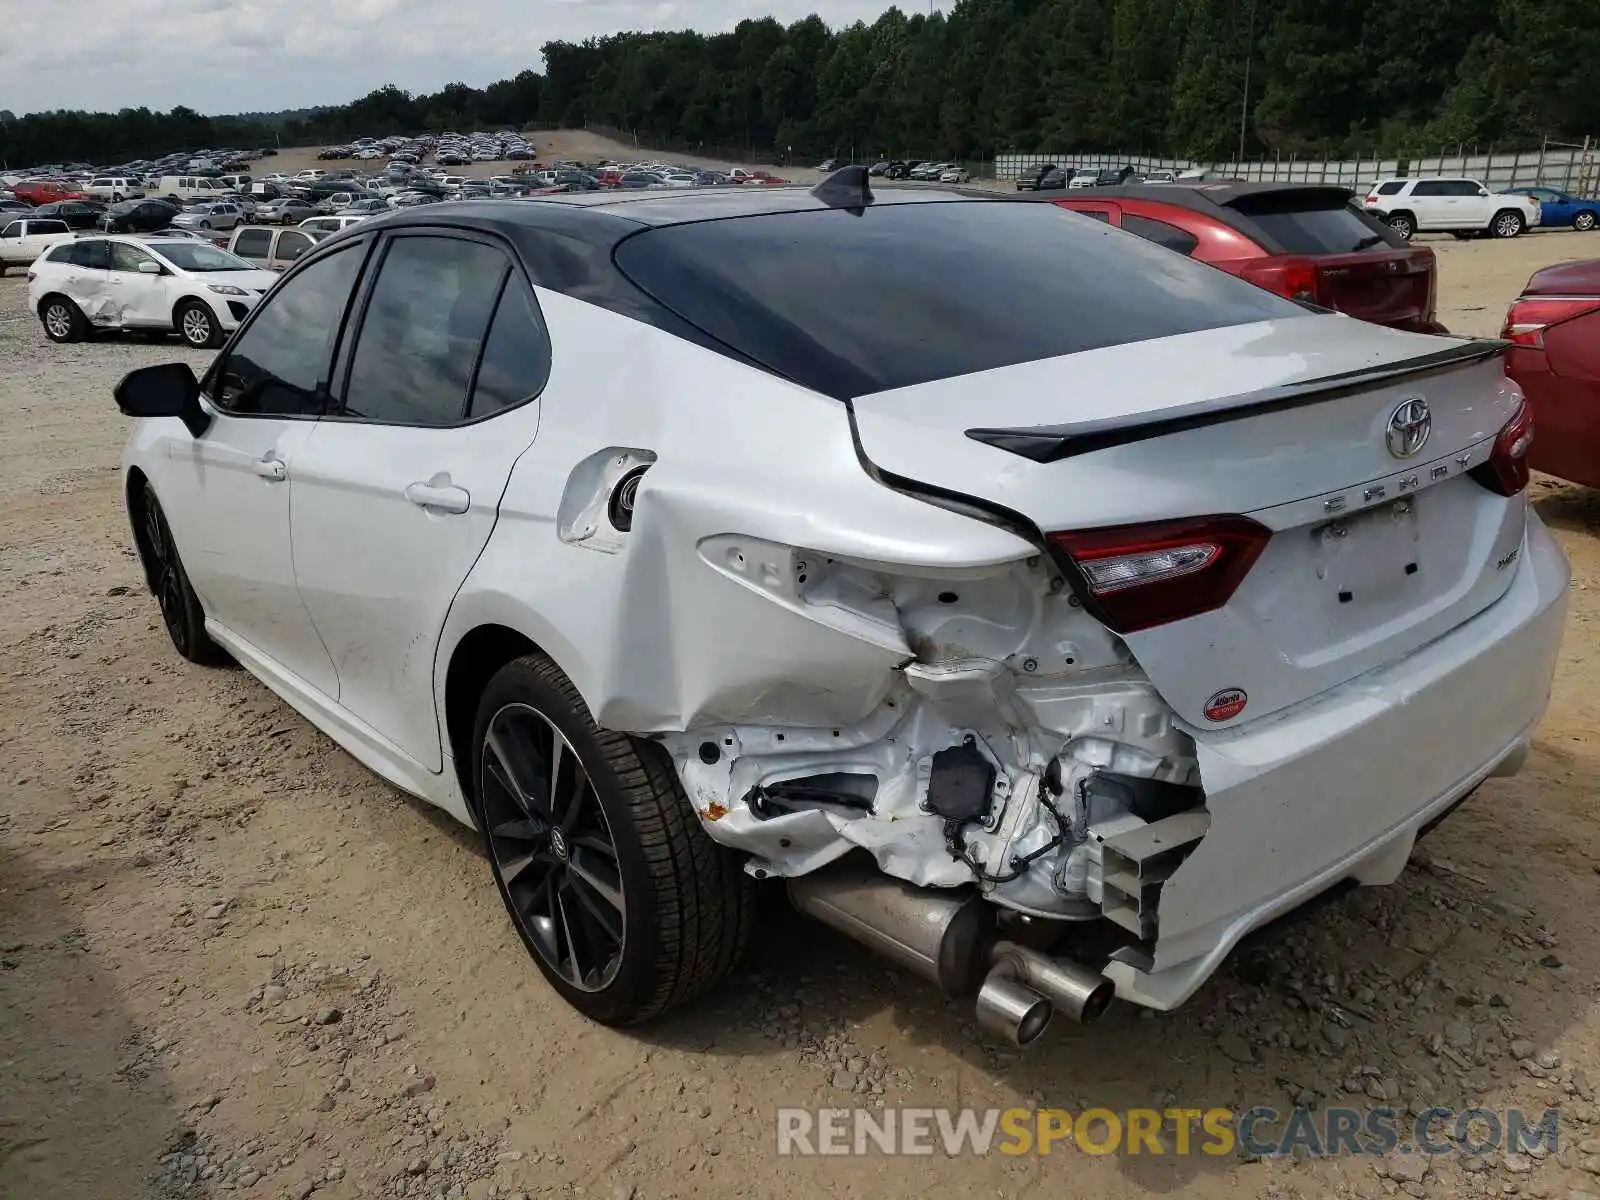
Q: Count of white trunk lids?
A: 1